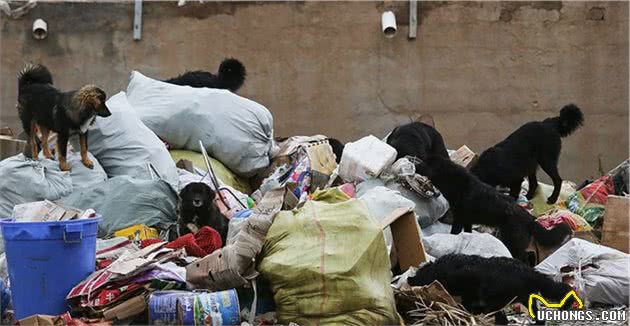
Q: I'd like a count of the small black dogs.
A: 1